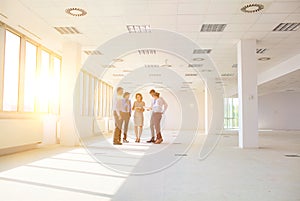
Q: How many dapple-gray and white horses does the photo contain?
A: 0